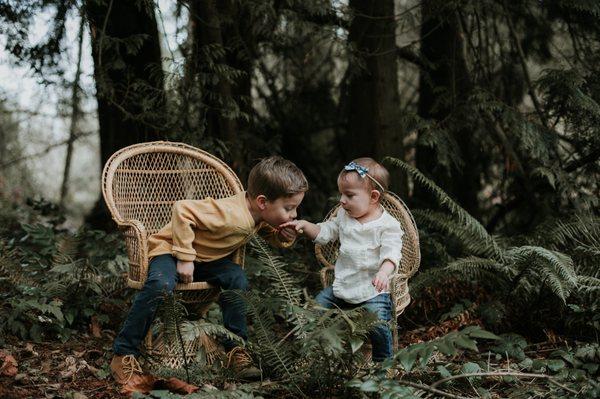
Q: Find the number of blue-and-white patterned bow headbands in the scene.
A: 1